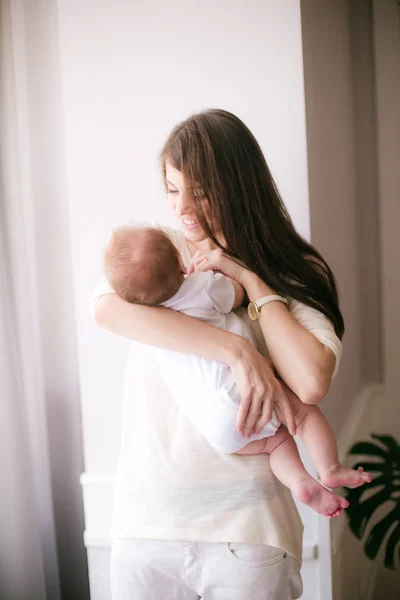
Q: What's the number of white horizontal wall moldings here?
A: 2